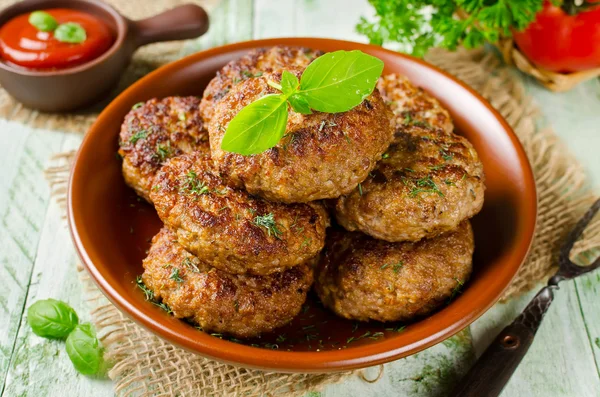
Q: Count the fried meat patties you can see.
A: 8